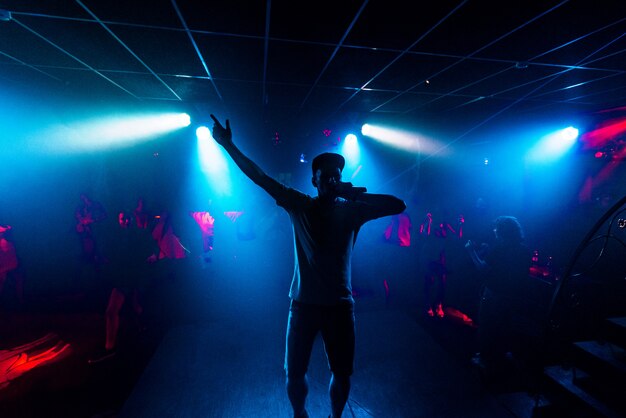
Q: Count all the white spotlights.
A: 5